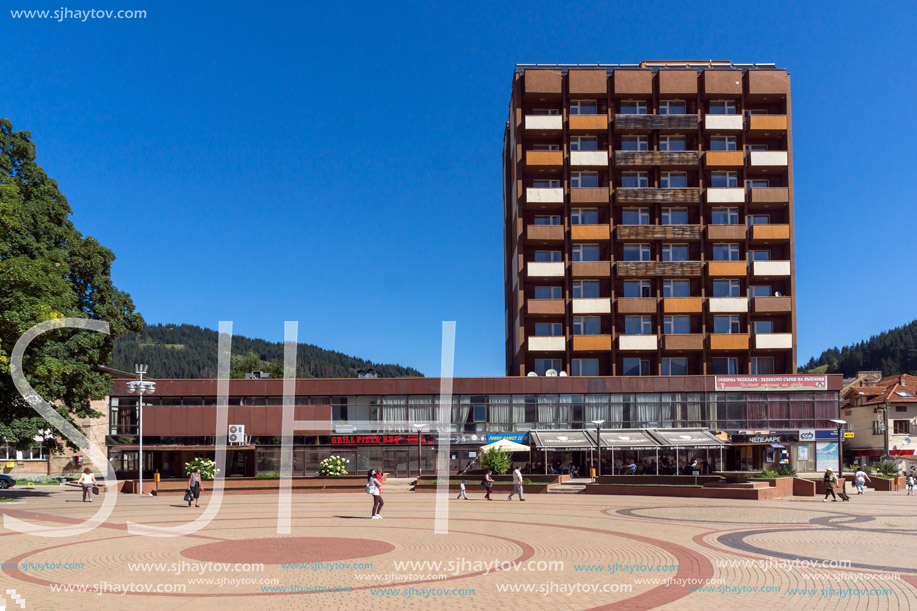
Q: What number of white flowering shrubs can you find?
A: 2